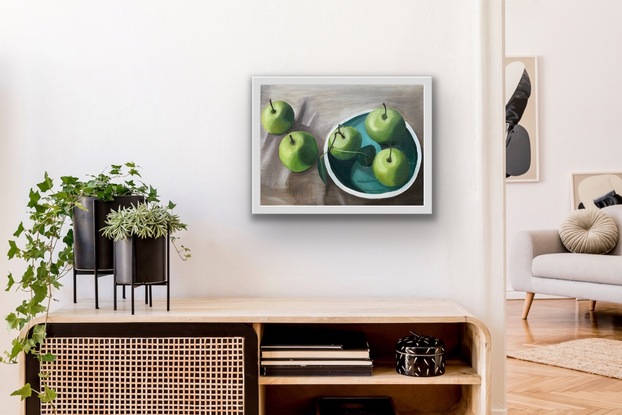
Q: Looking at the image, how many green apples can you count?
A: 5